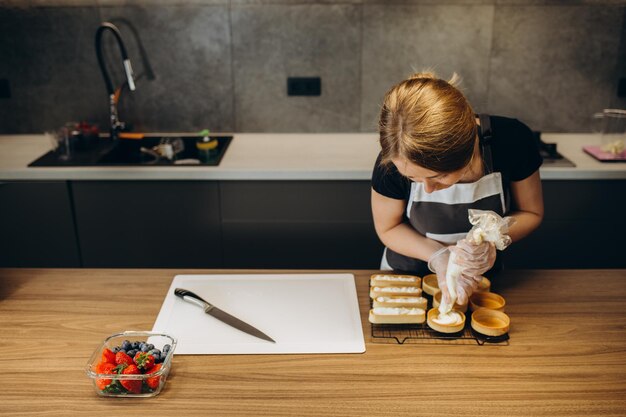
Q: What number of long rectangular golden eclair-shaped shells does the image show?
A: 4